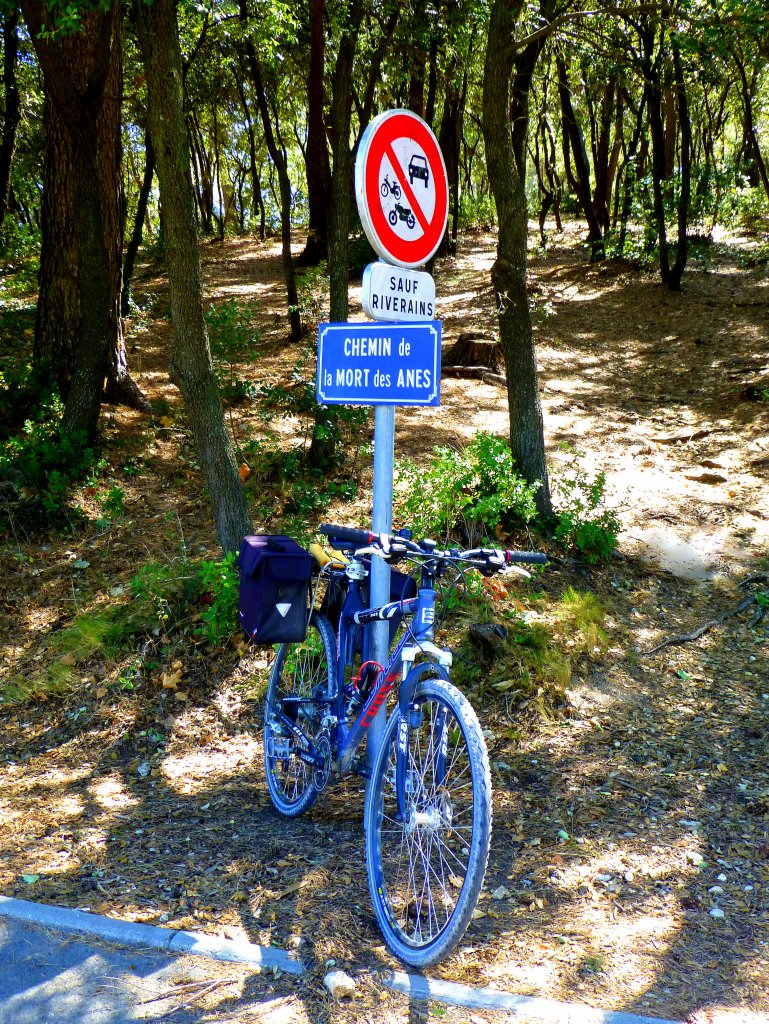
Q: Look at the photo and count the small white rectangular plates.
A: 1